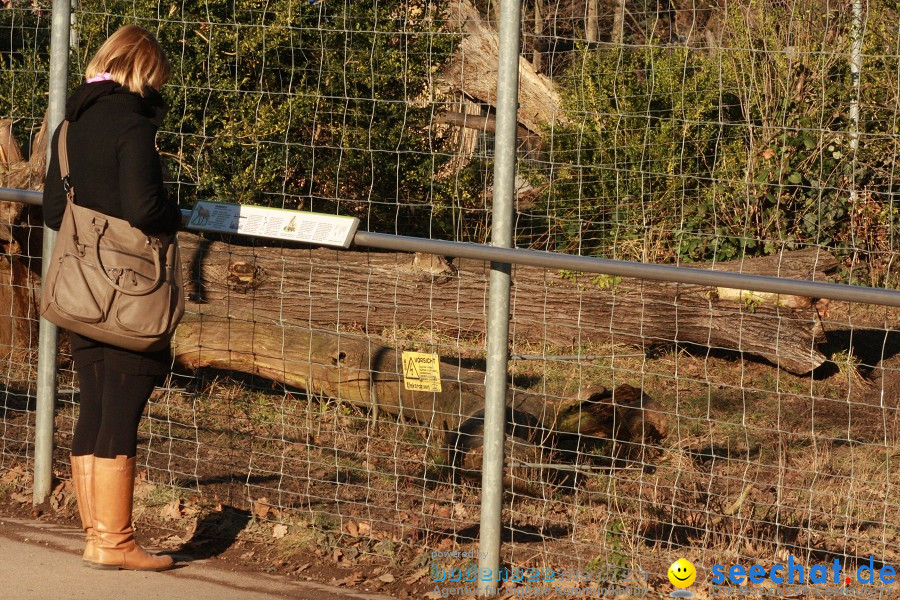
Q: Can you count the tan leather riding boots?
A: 2